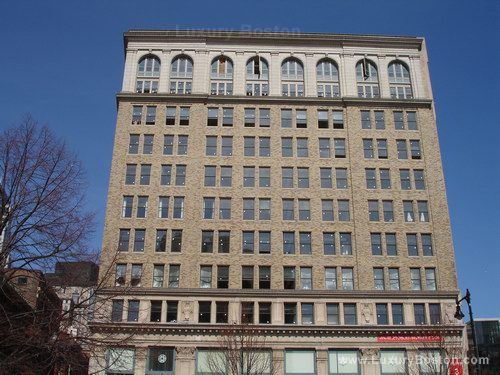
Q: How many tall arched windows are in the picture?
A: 8